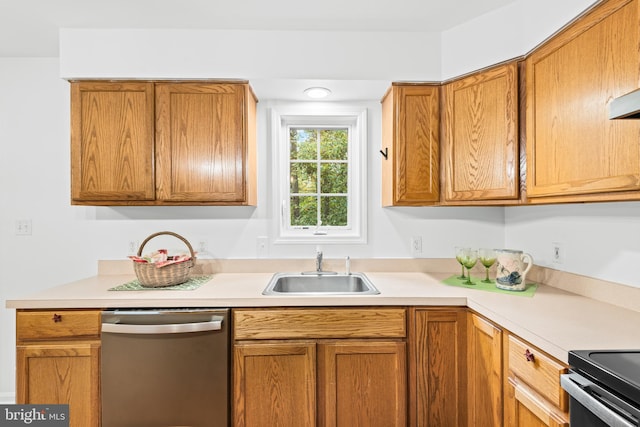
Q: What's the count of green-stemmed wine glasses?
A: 3